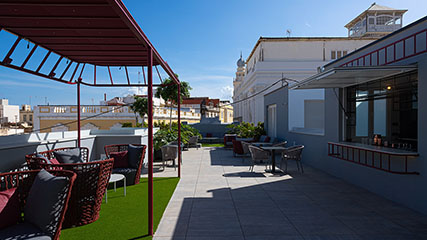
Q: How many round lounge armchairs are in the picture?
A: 4